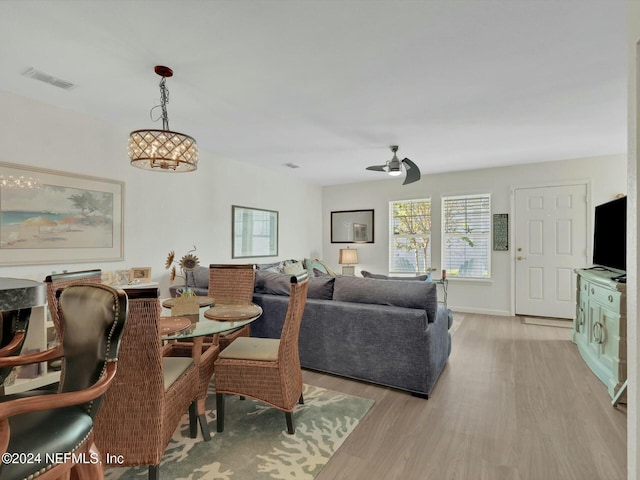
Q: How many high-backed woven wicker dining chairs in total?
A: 4